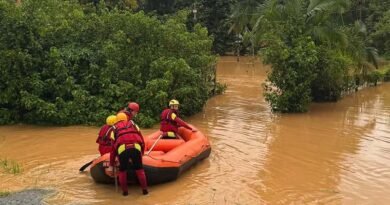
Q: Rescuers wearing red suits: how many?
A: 4